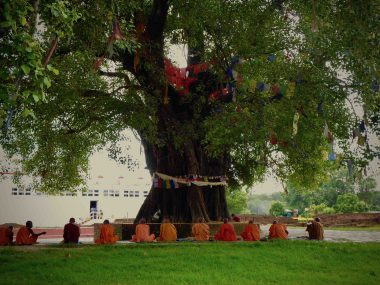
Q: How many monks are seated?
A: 11